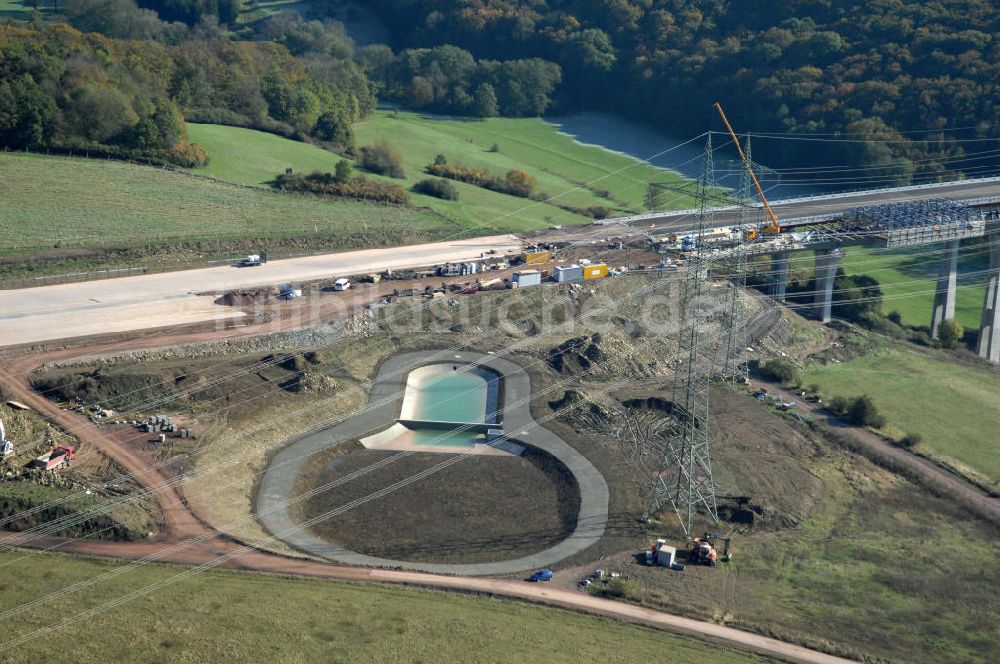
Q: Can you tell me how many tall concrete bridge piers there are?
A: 4